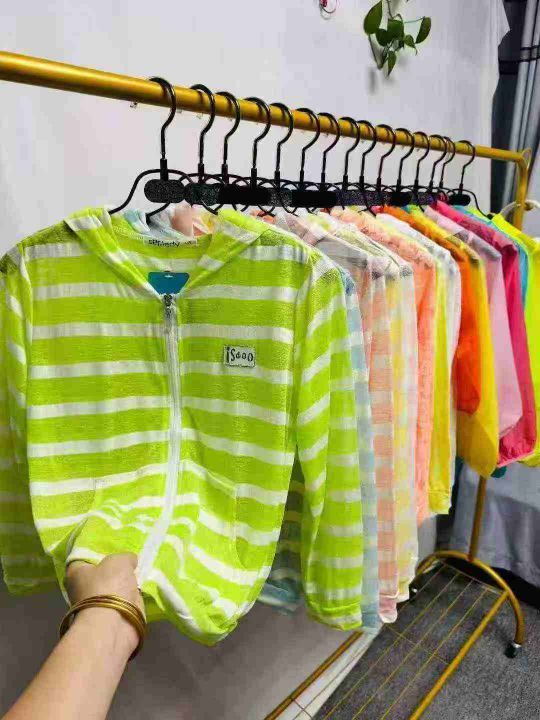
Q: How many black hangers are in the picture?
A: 15